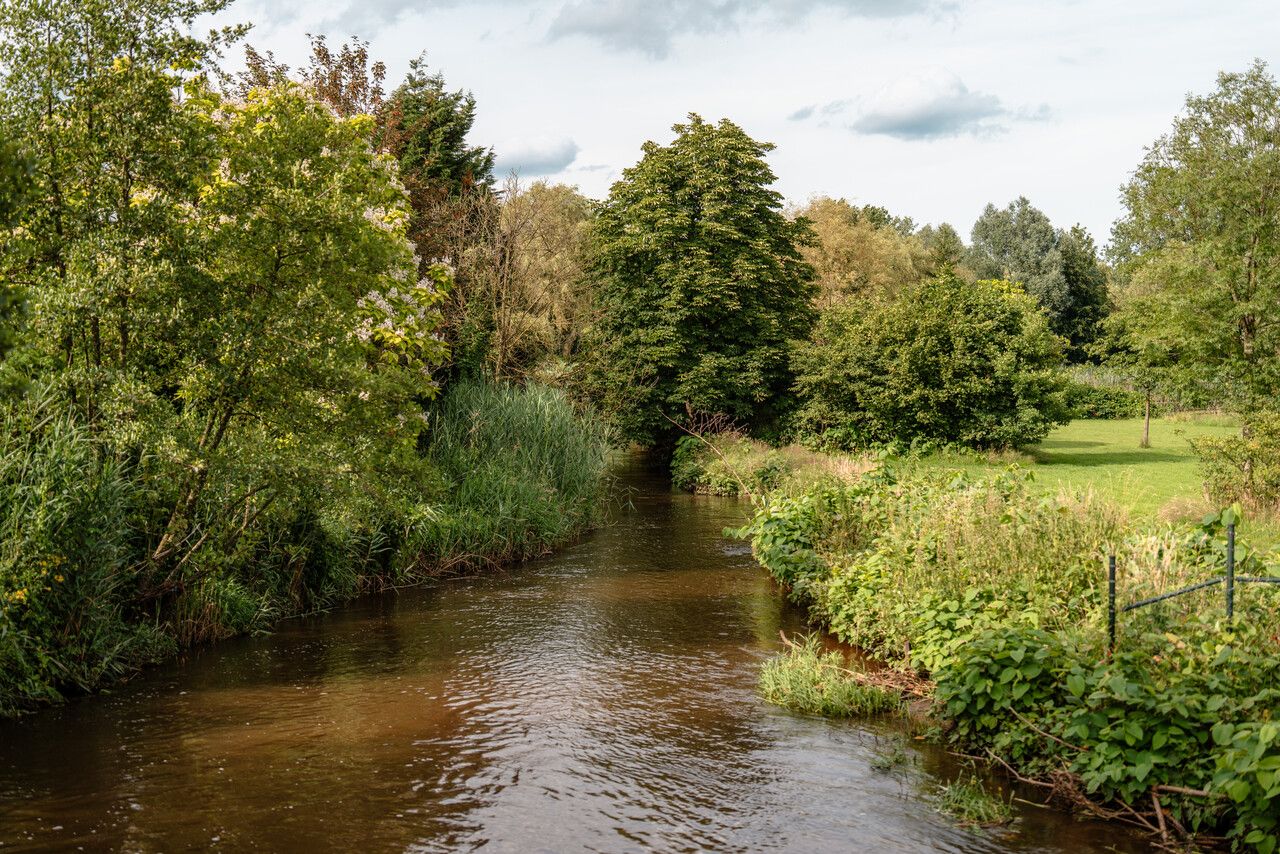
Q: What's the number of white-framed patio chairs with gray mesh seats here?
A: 0